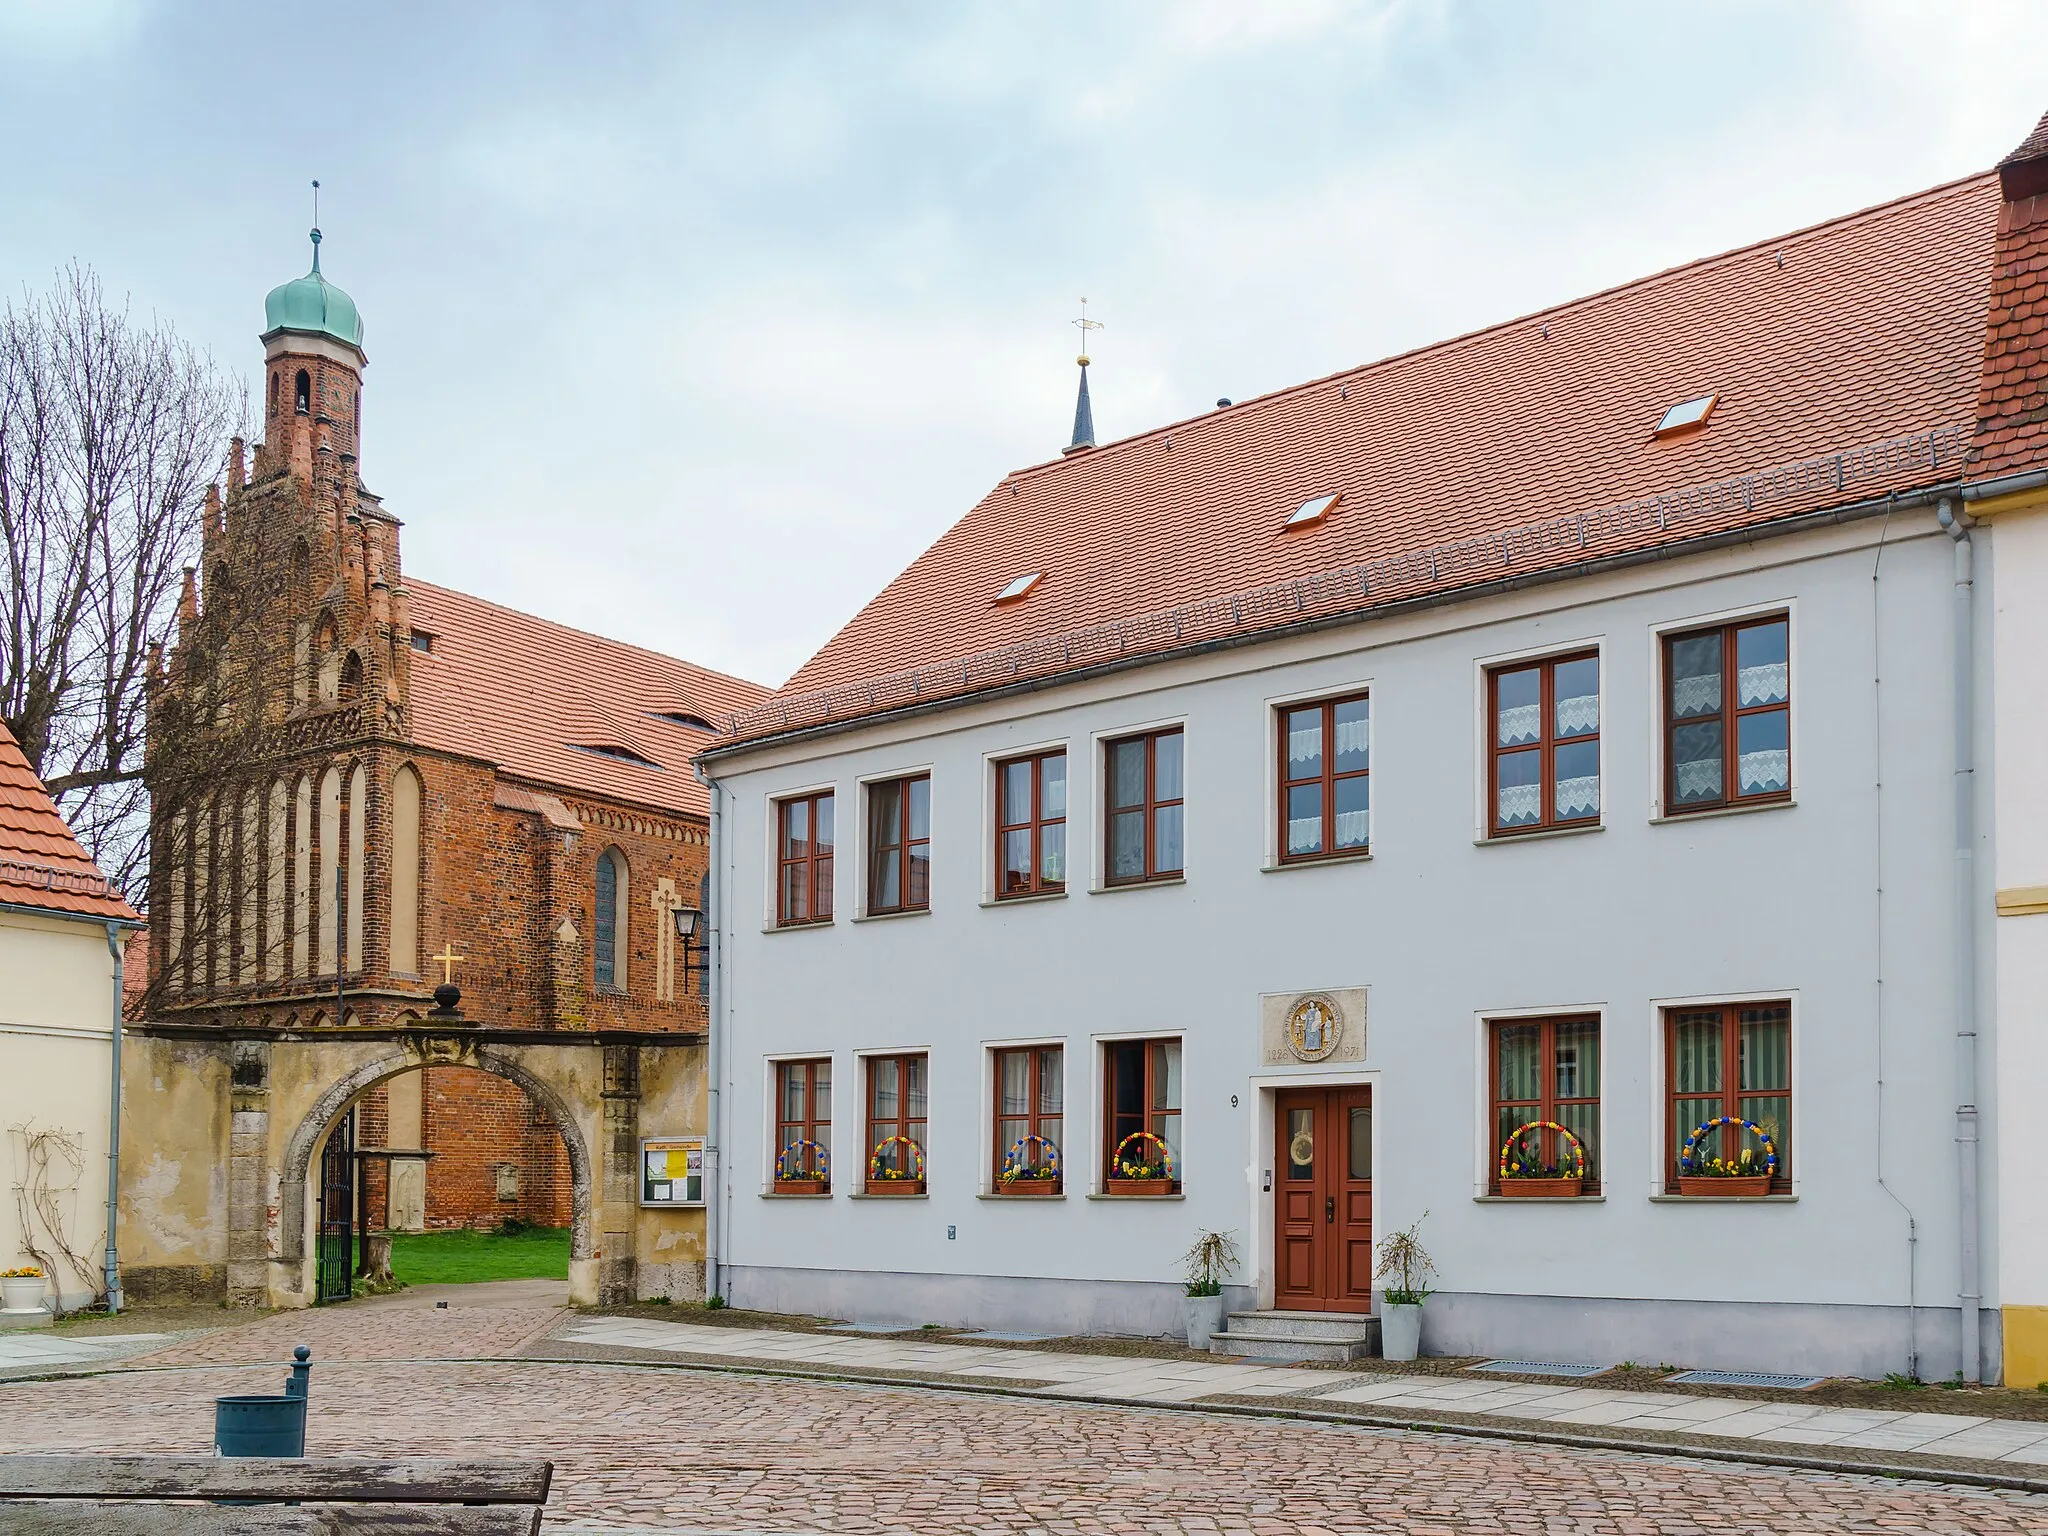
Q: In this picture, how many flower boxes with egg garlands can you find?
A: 6